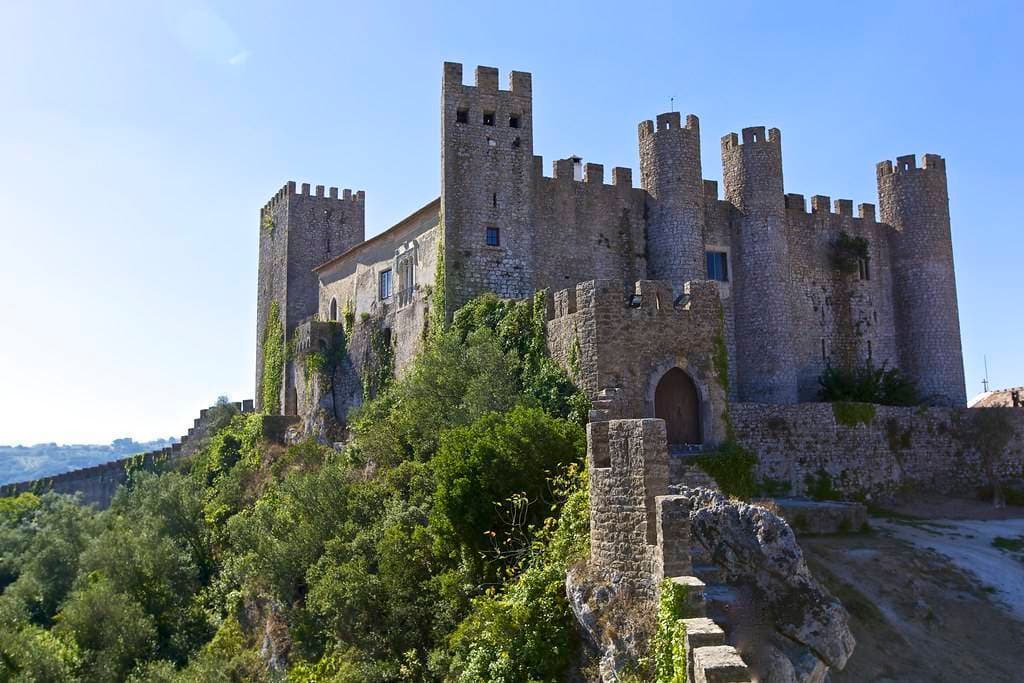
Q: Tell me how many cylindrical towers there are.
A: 3